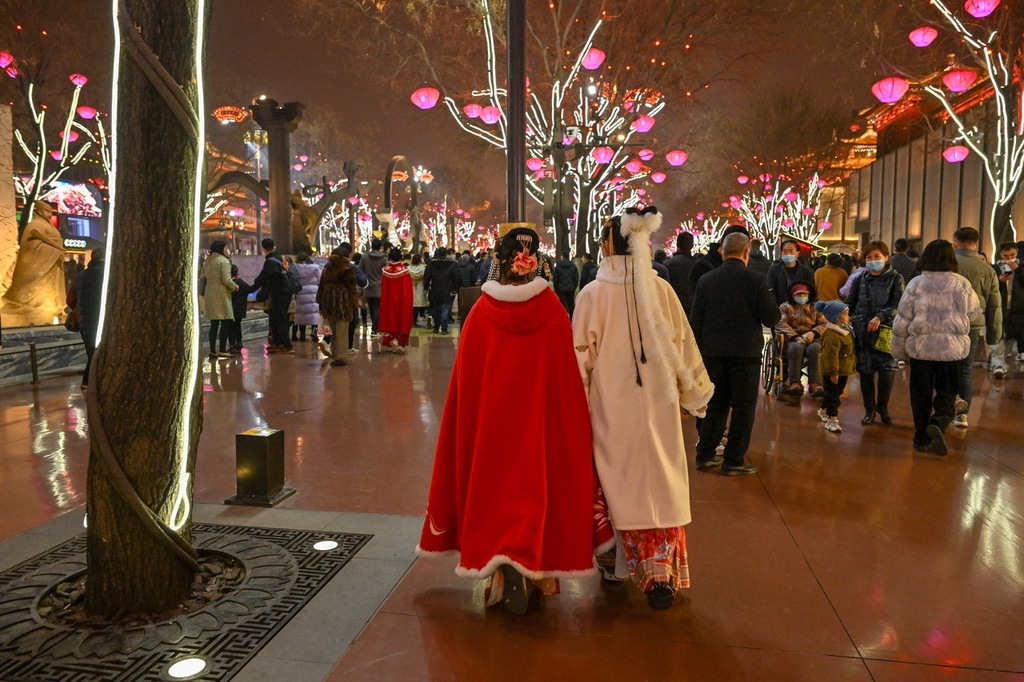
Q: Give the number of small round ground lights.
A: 2